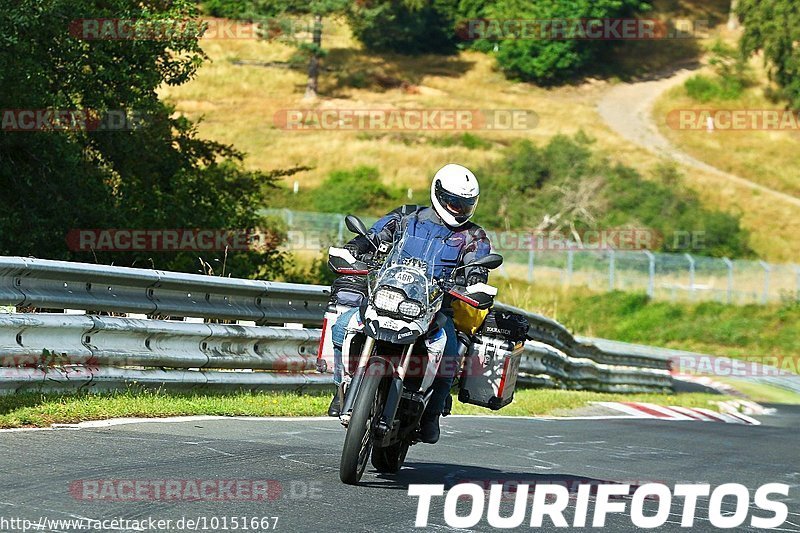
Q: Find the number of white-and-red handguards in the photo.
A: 2